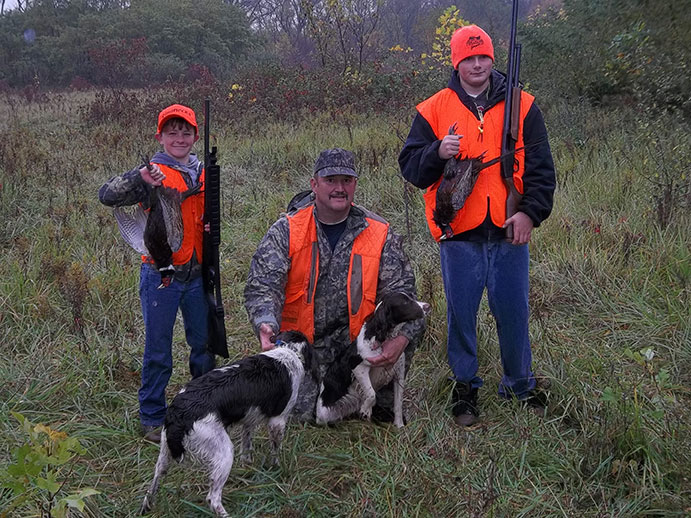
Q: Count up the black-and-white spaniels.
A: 2